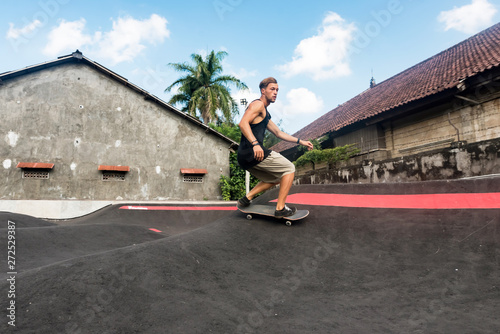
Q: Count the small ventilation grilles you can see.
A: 3